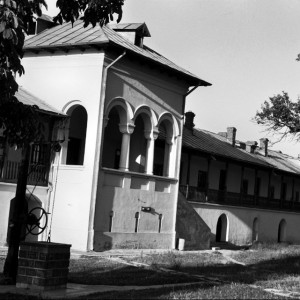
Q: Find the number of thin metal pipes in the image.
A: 2